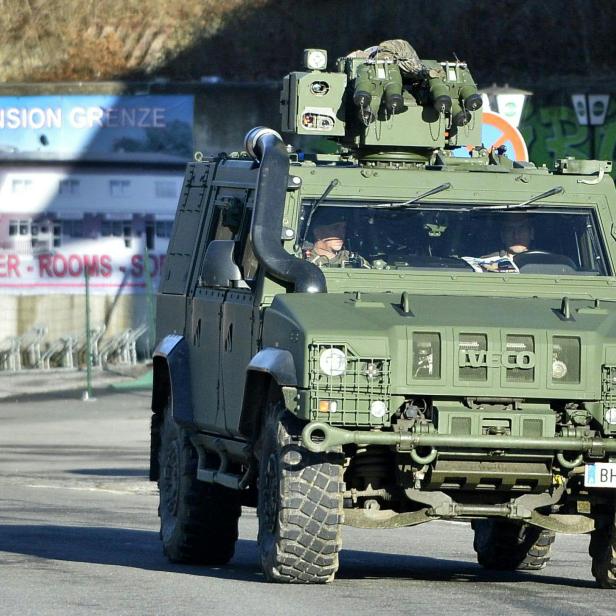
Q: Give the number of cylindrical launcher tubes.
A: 6